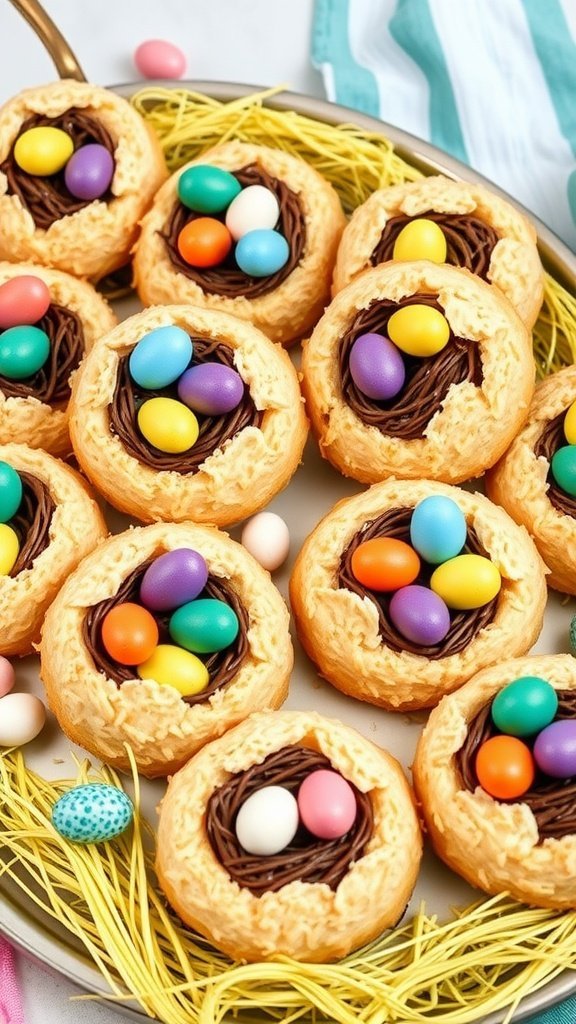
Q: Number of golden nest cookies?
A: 12